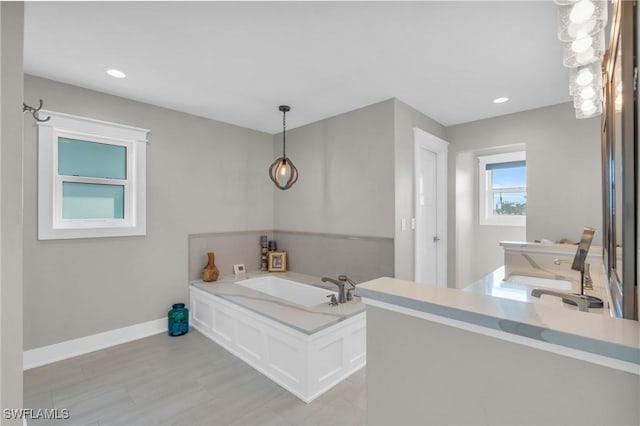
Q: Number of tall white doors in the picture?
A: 1